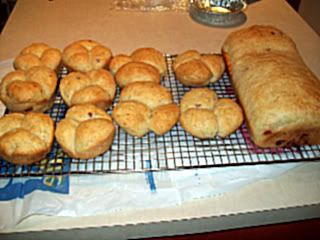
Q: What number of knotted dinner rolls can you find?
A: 10